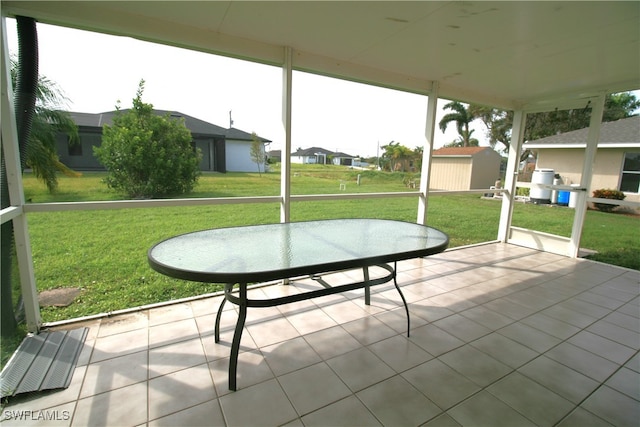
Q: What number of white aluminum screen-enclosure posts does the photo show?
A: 5